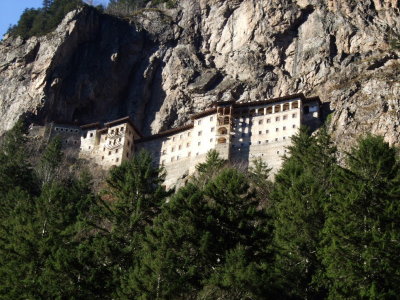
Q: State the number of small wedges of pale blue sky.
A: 2